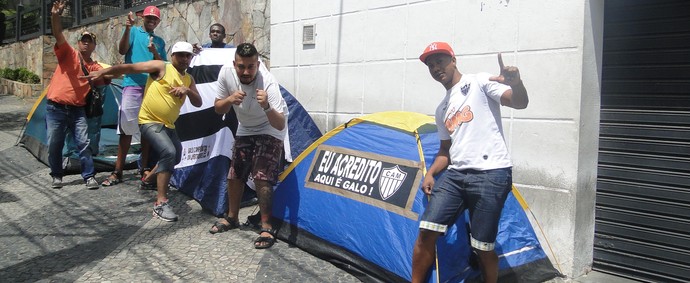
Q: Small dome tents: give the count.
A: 3